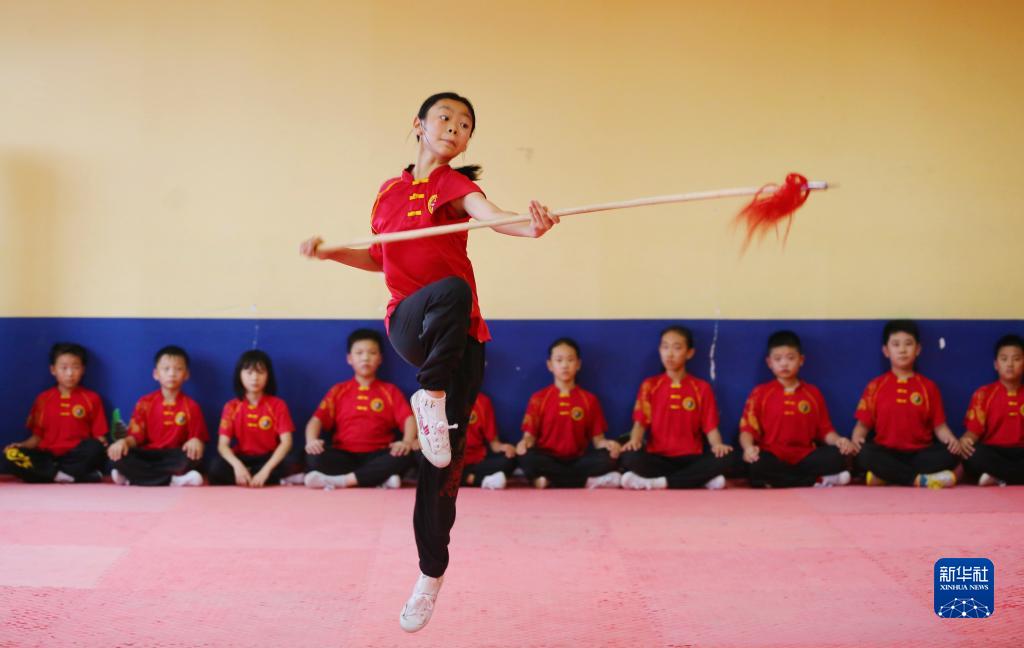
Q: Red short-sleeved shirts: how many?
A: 11